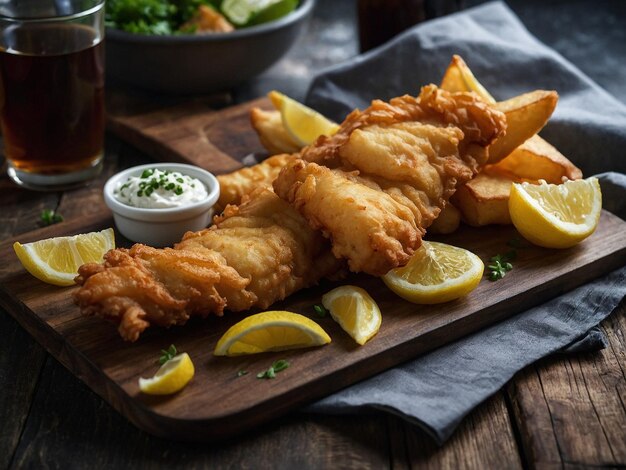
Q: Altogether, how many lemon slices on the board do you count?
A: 7